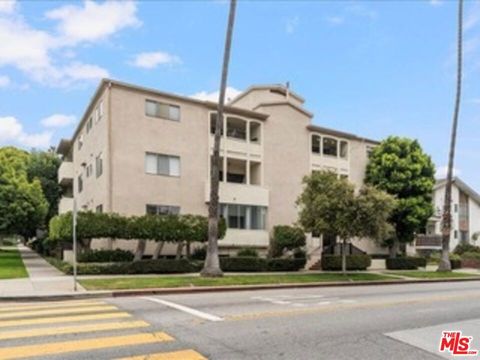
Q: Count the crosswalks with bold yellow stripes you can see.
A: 1